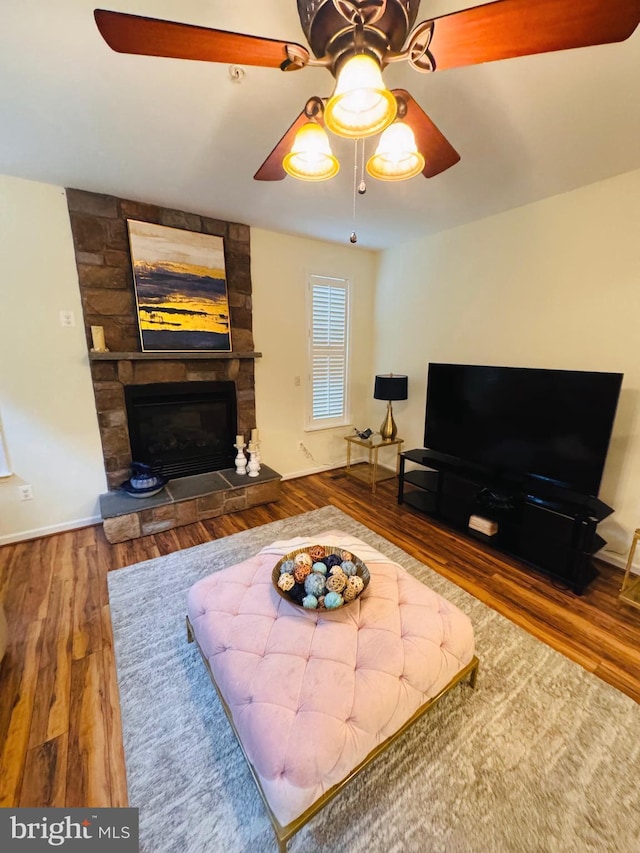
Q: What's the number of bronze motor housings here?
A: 1